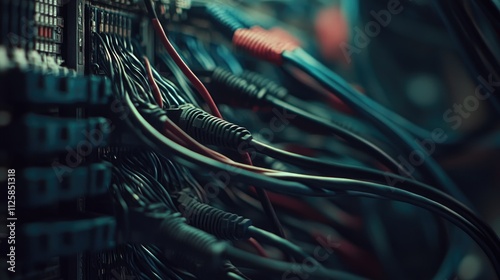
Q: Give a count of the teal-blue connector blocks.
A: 4